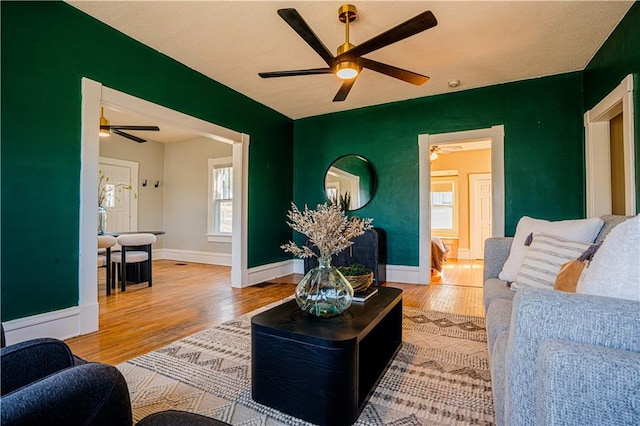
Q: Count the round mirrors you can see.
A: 1